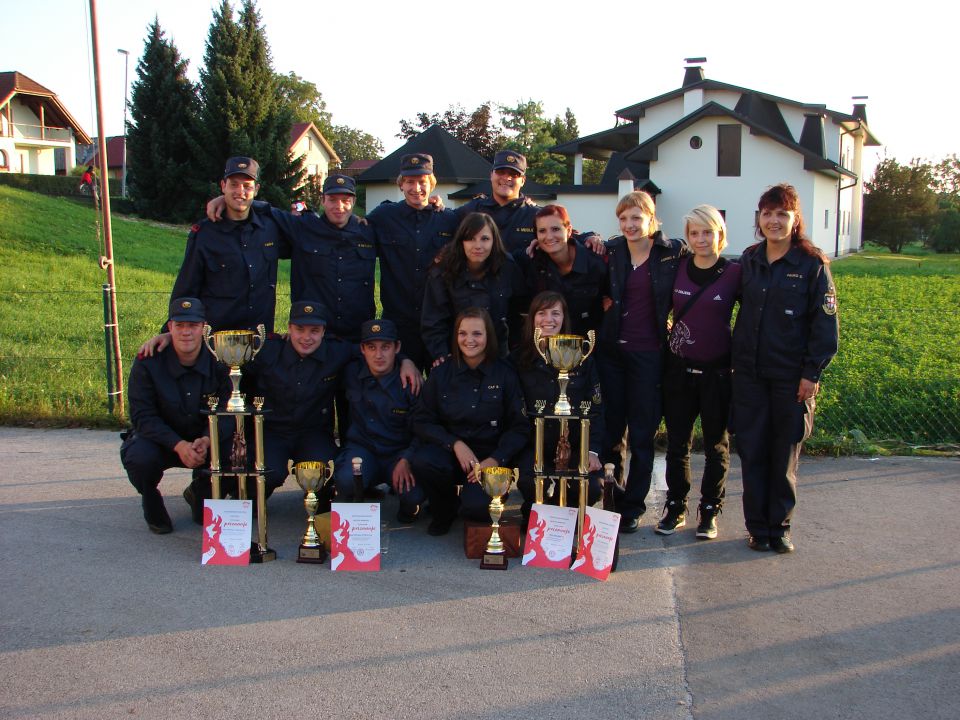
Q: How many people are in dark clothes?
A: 14